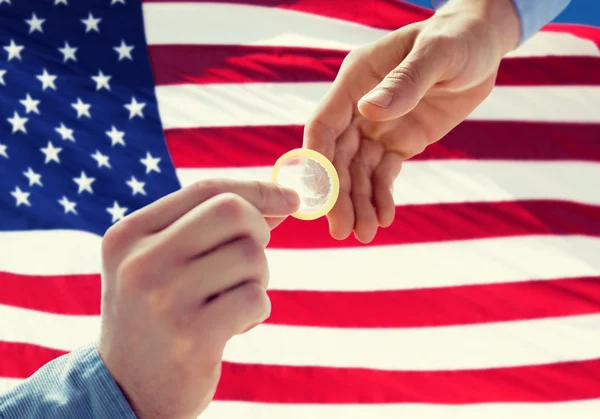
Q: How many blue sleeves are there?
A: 2